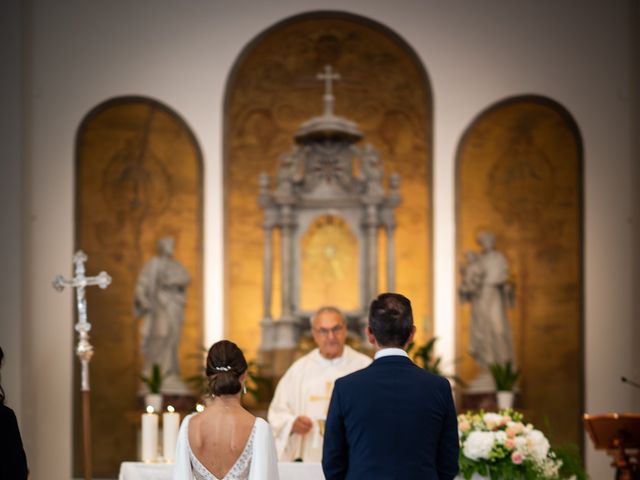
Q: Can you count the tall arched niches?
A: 3